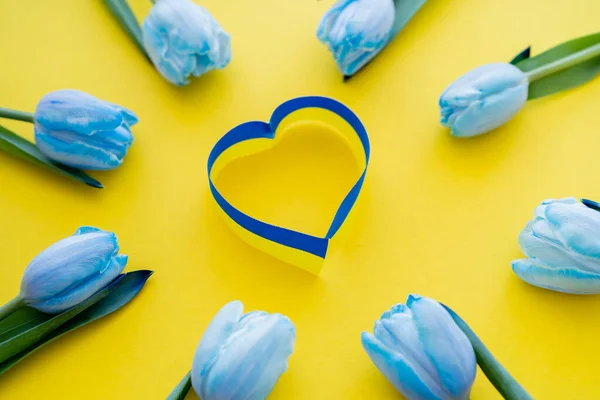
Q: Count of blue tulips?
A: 8